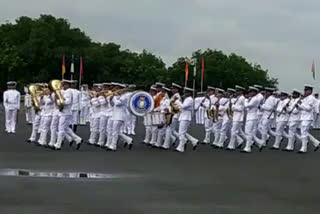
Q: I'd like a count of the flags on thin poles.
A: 7